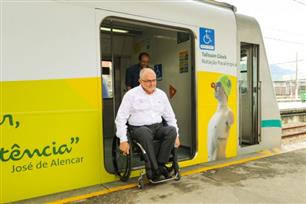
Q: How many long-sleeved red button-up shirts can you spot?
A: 0